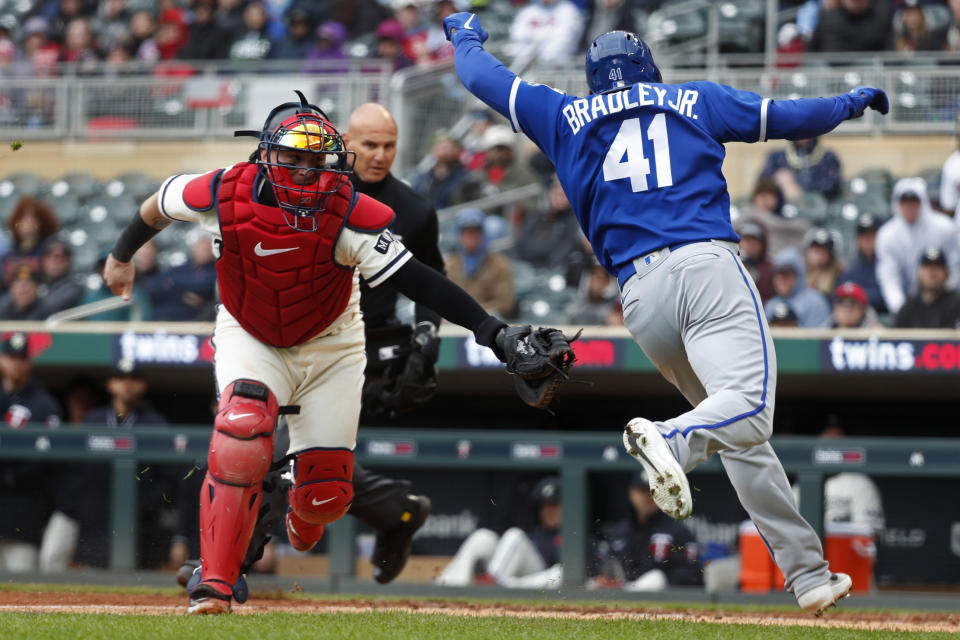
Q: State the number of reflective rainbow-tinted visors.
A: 1